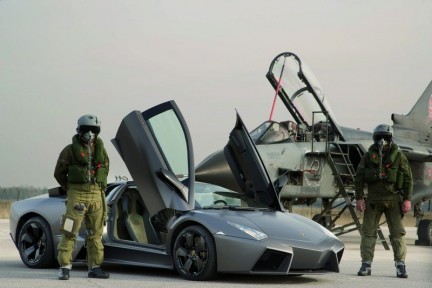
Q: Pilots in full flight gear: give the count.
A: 2